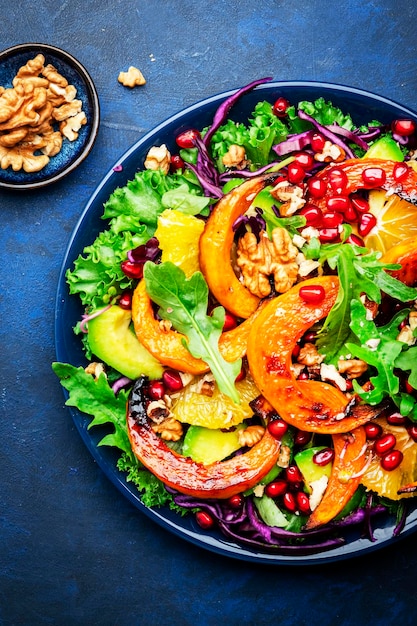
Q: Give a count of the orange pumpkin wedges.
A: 7